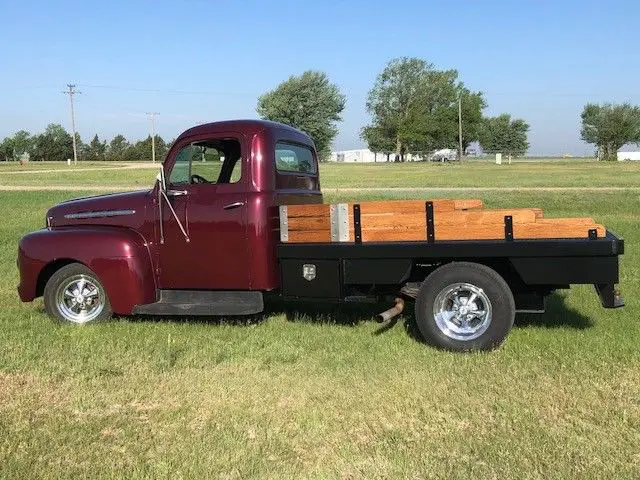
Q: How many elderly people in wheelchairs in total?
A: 0